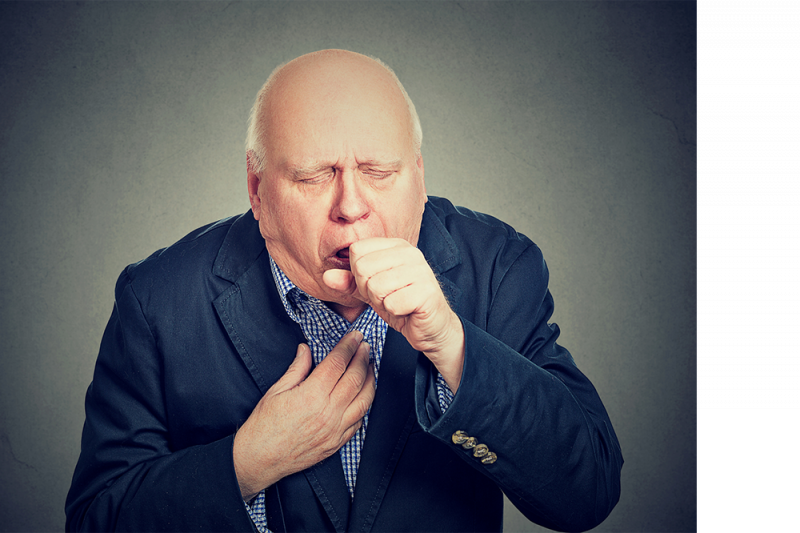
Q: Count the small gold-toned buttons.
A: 4